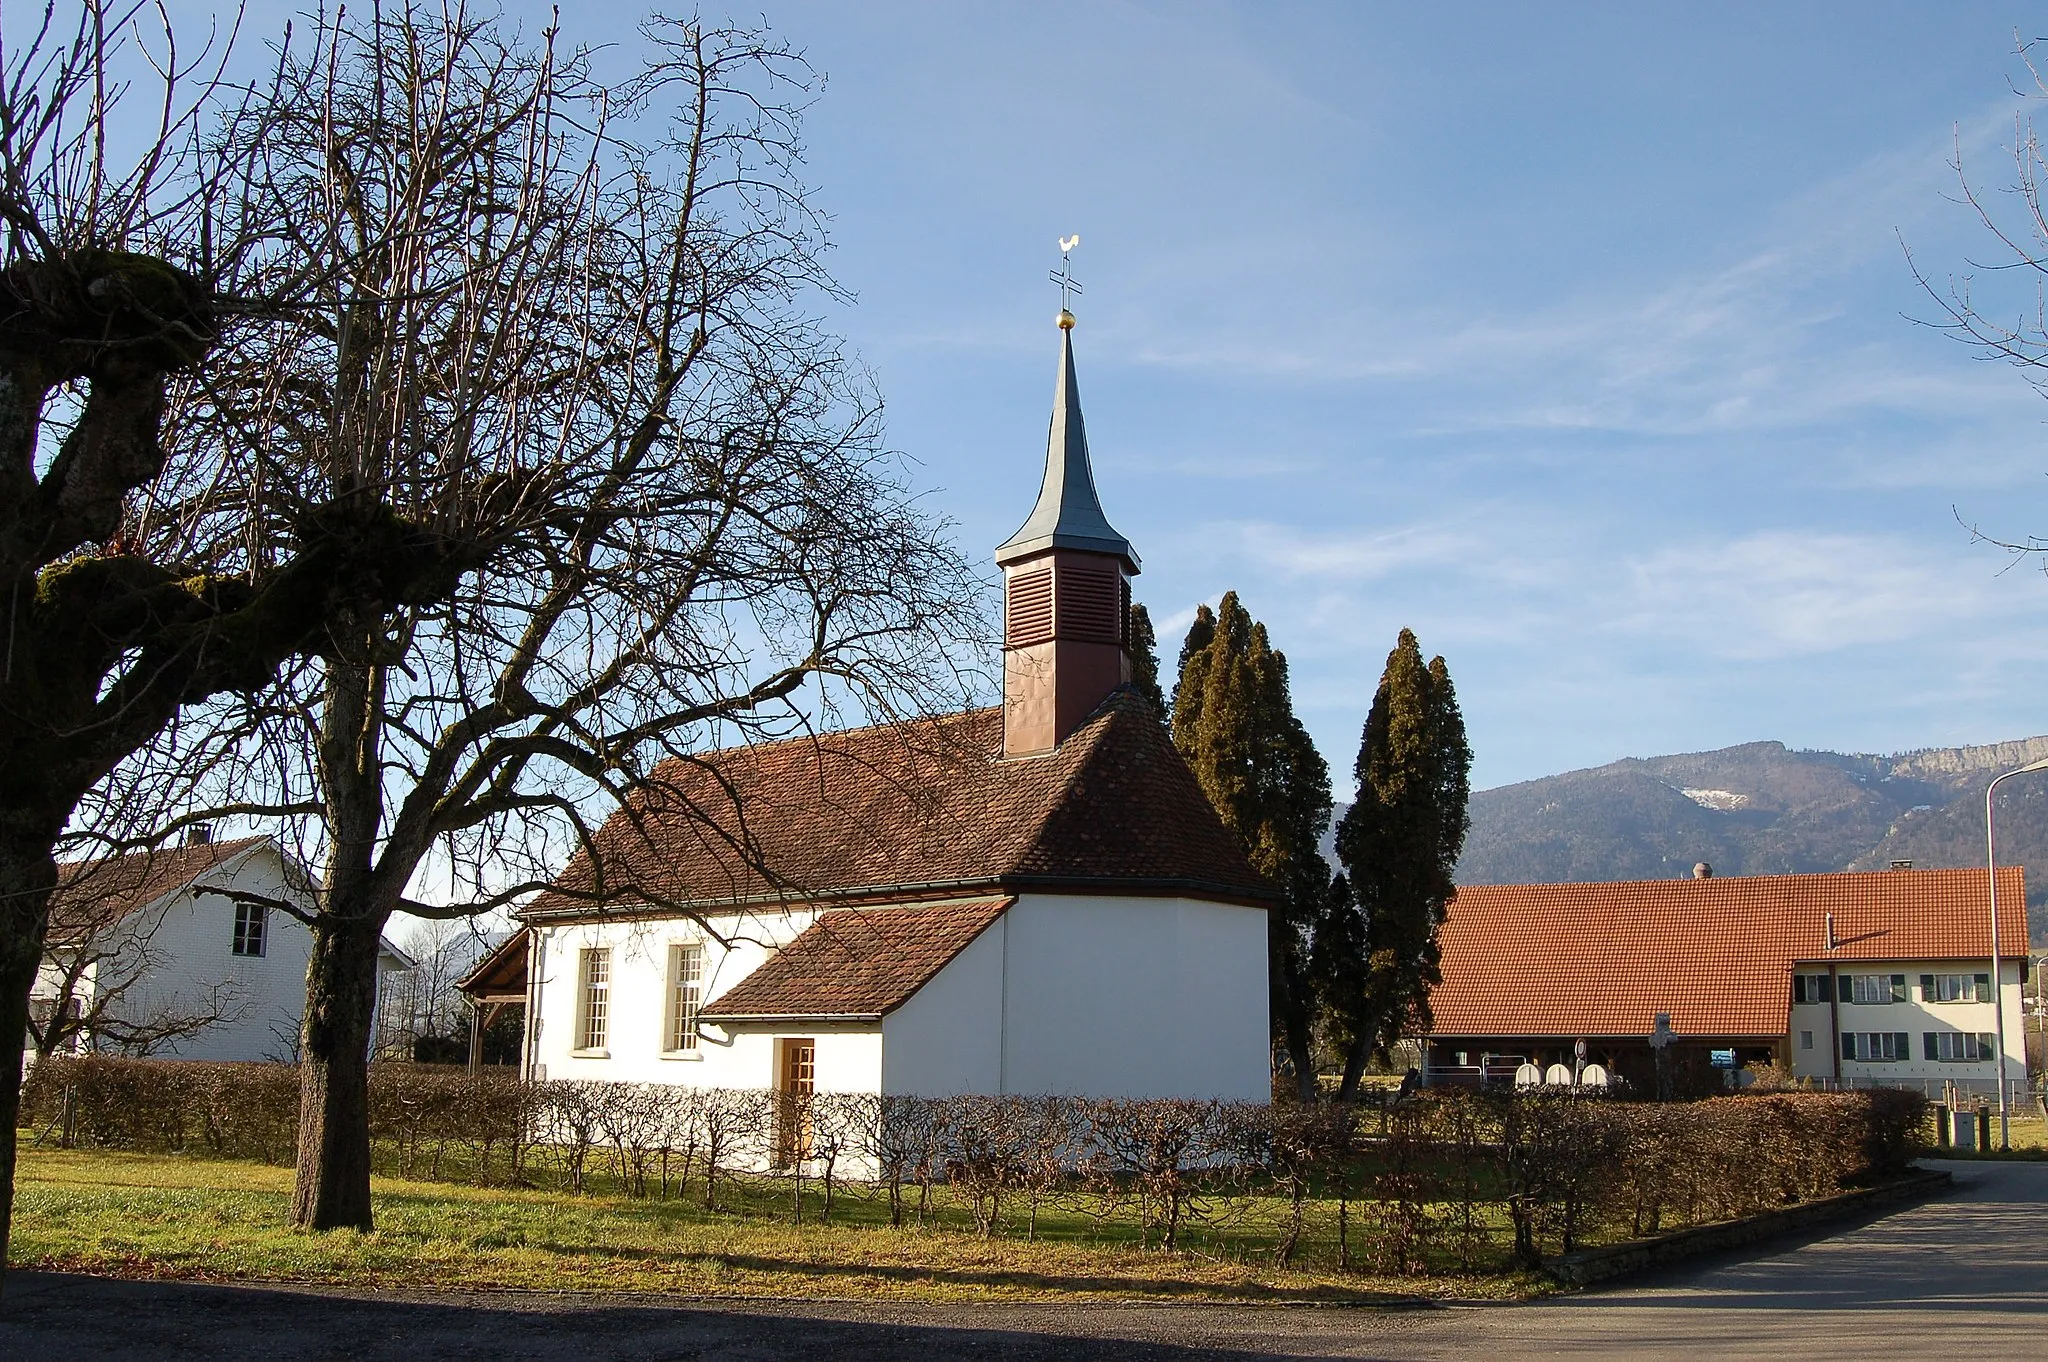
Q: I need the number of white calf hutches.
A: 3